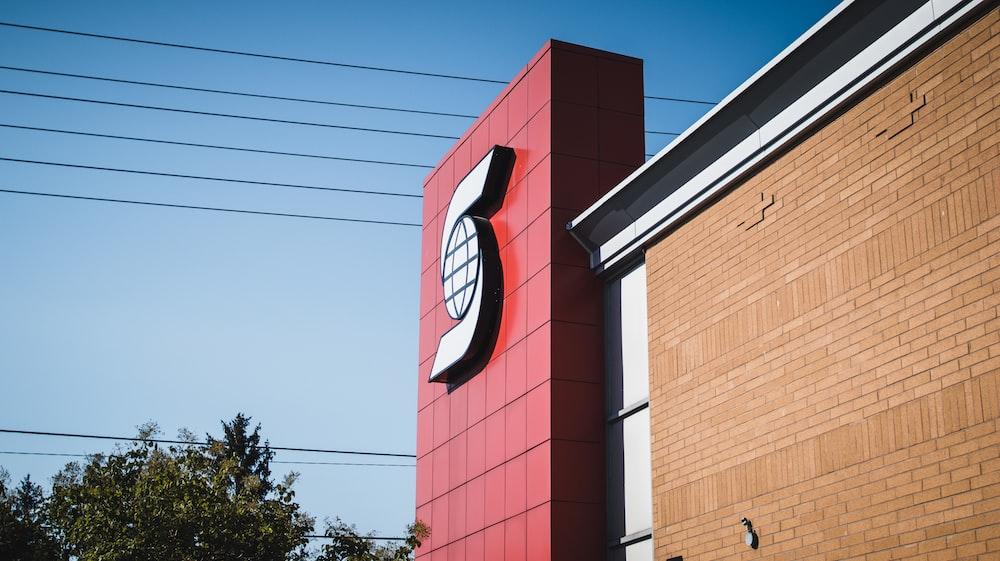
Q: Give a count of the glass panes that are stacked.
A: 3